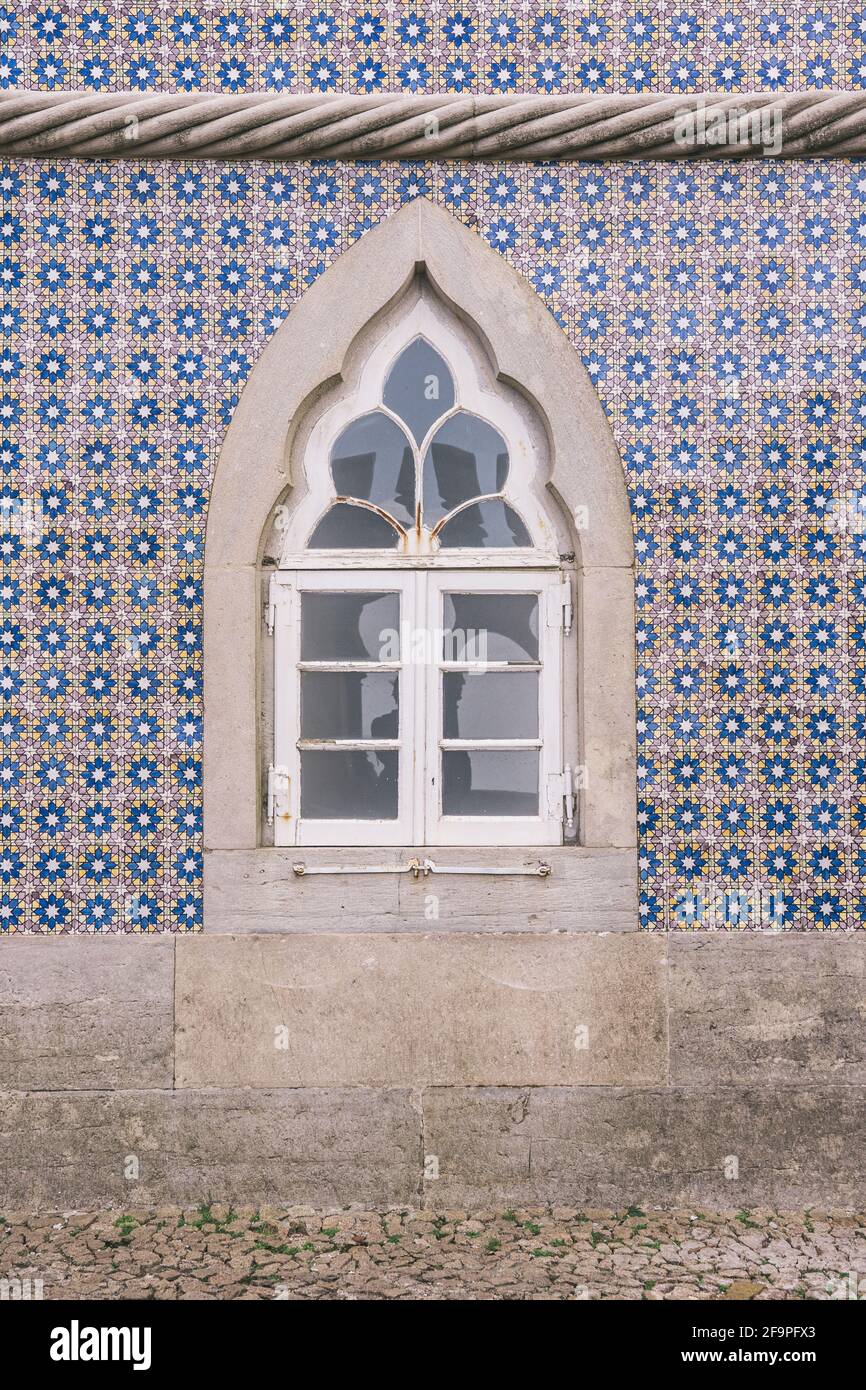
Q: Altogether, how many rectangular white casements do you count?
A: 2